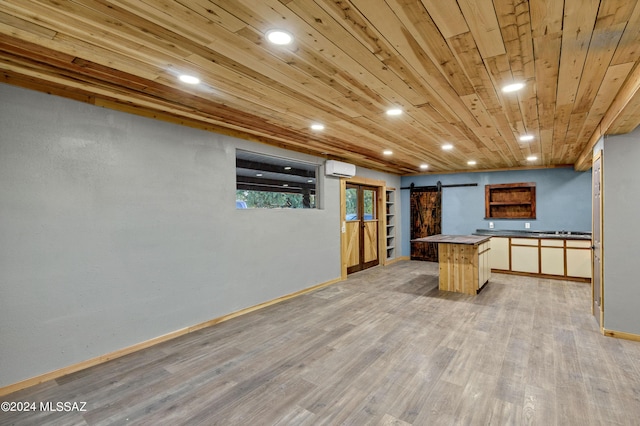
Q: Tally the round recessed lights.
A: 11